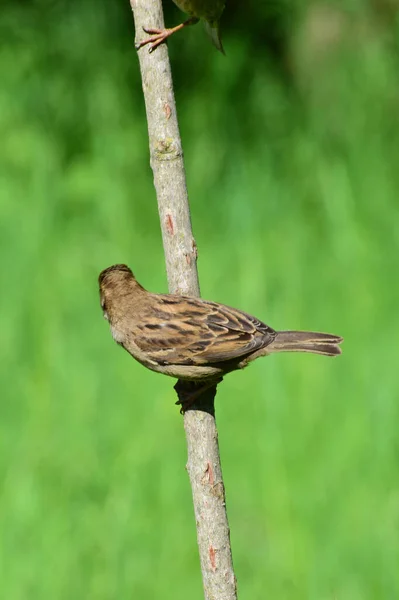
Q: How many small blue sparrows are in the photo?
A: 0